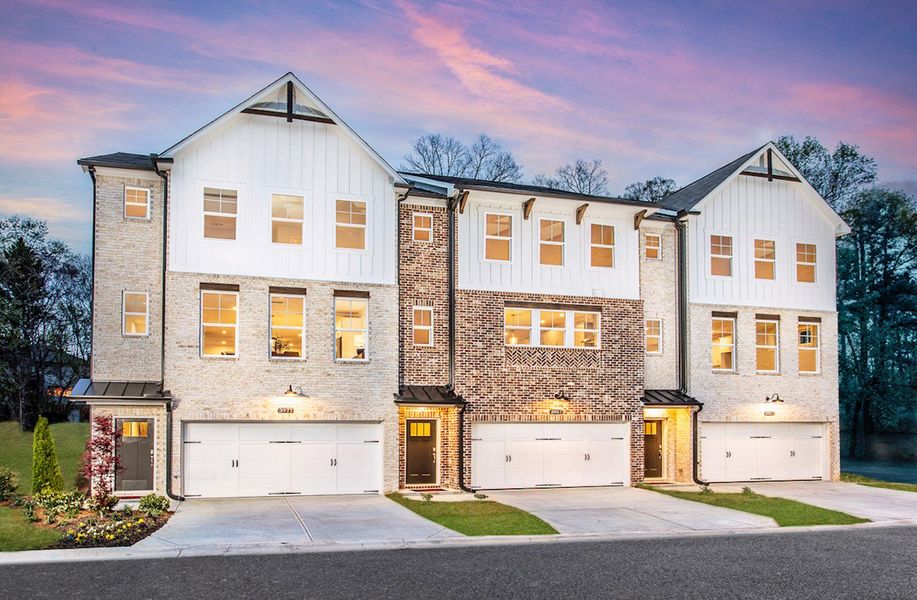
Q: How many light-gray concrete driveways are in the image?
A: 3